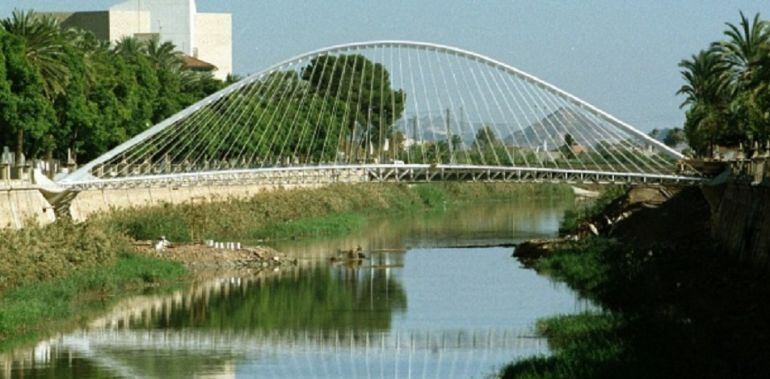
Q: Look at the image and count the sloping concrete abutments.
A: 2